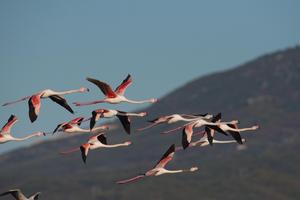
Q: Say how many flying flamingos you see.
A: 12